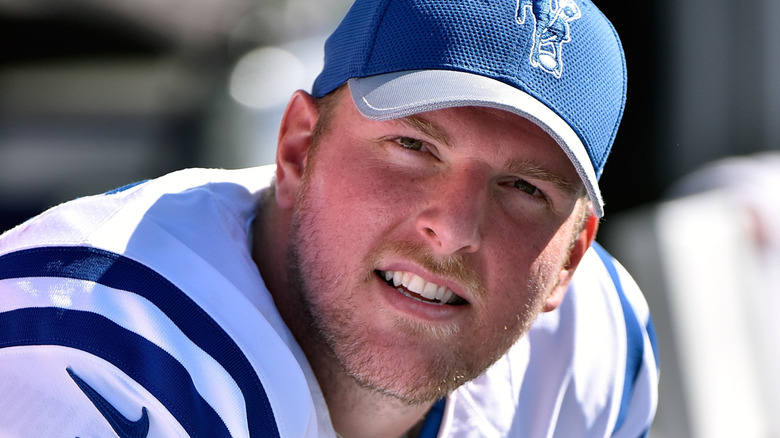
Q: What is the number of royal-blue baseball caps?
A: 1